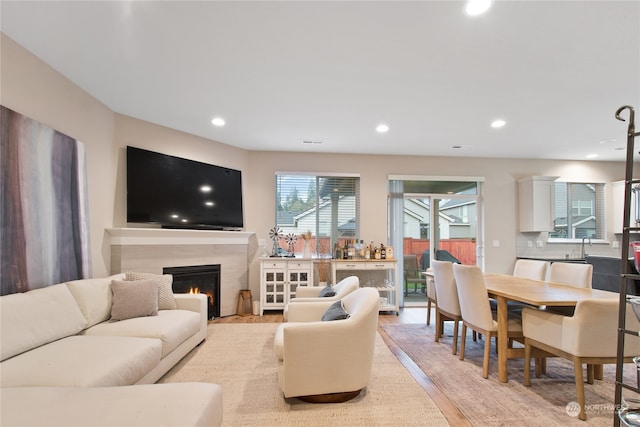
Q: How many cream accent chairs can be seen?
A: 2